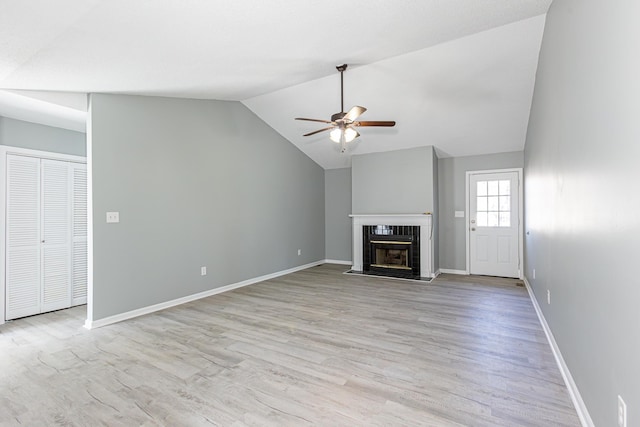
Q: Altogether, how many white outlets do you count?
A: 5